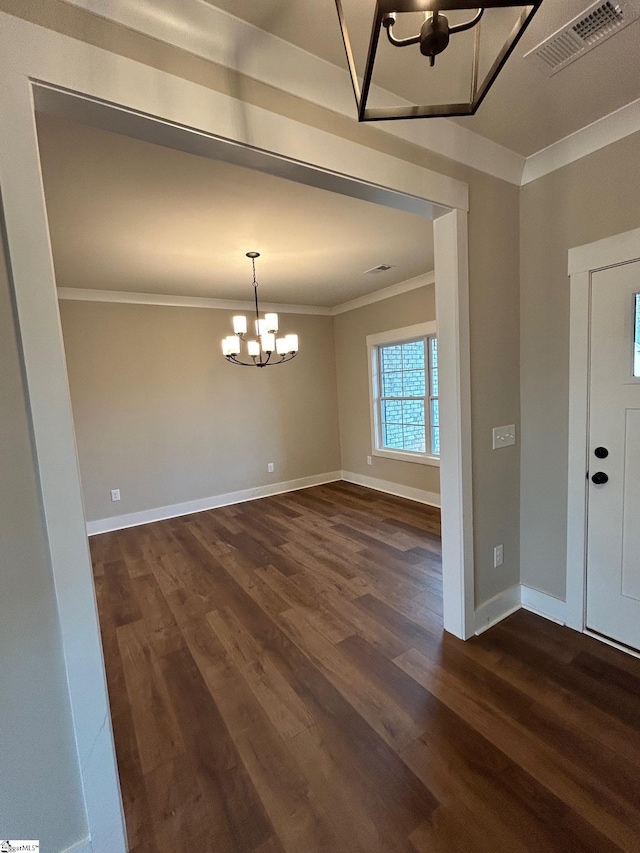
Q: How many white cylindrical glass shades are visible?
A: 9